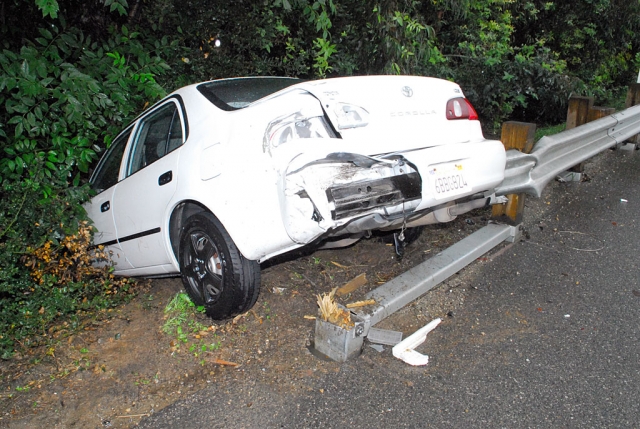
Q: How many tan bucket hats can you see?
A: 0